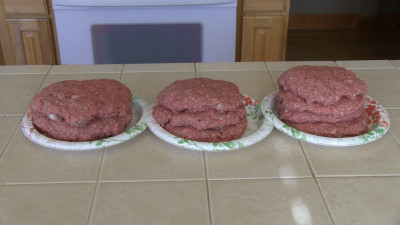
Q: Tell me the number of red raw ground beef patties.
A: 9